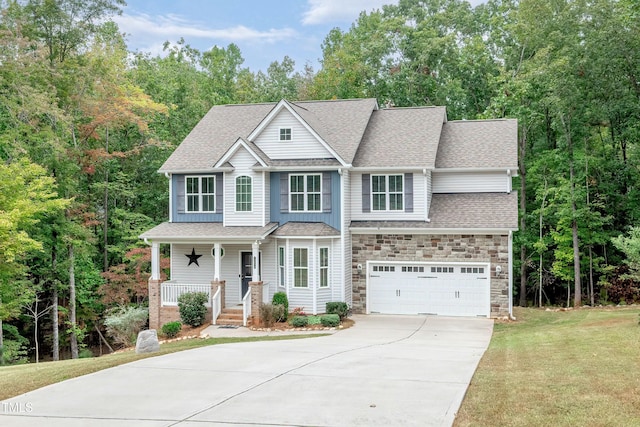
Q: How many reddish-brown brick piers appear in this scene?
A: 3